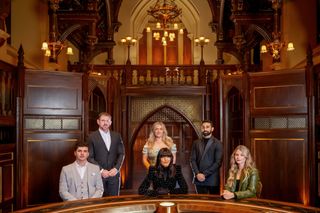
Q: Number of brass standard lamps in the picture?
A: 2